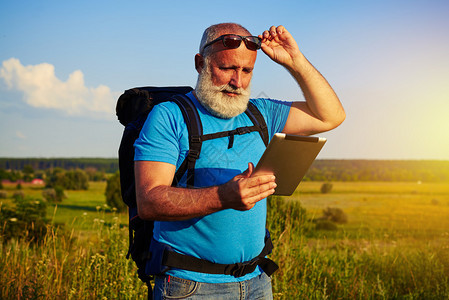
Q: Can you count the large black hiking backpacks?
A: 1